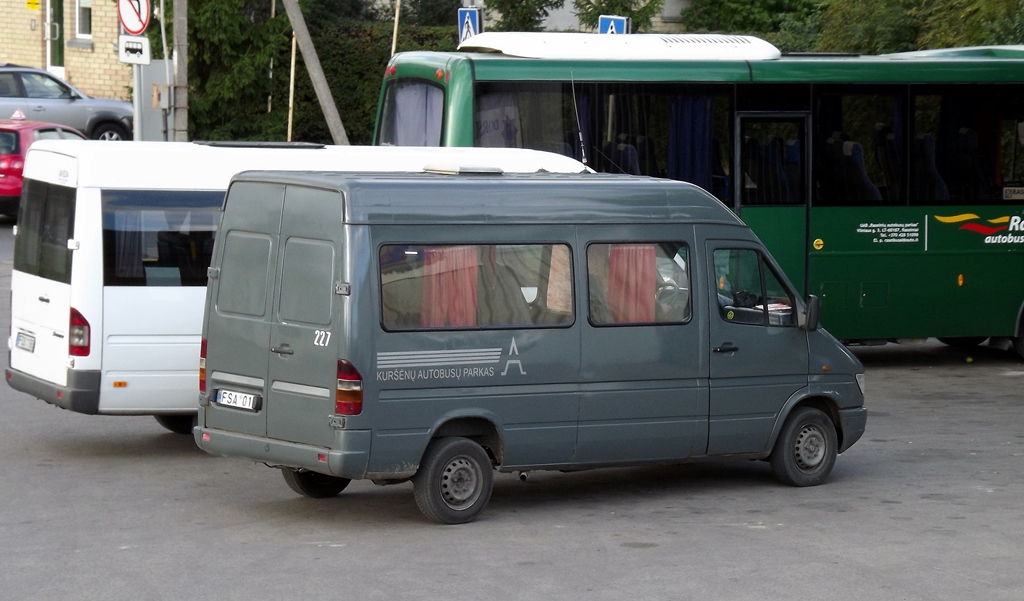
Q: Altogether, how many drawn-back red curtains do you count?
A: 2